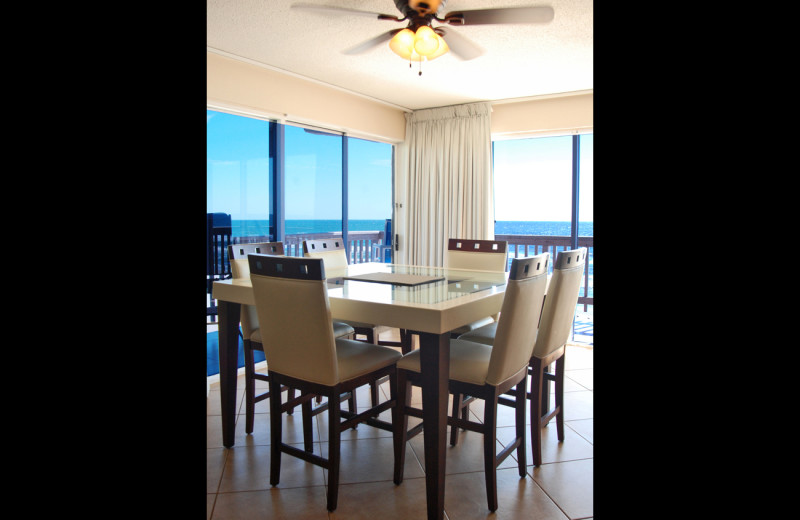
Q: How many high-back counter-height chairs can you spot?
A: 6